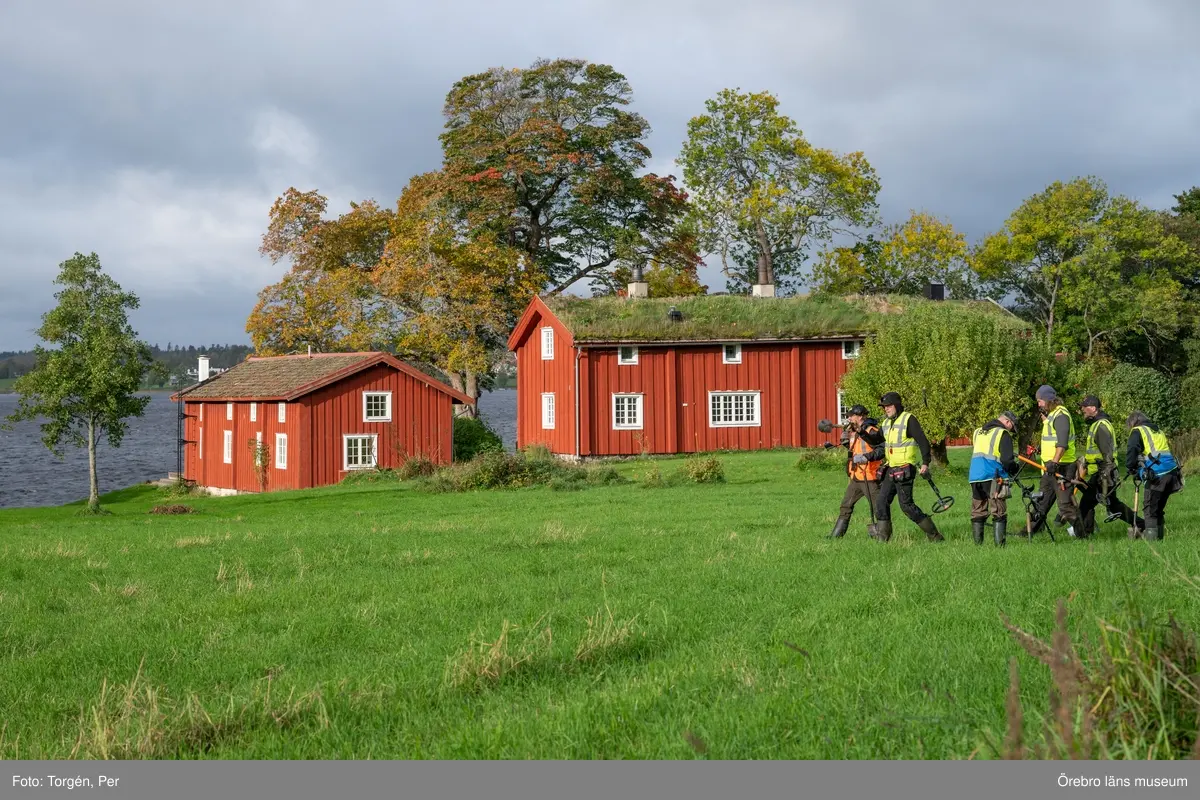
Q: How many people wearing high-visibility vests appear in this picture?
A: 6